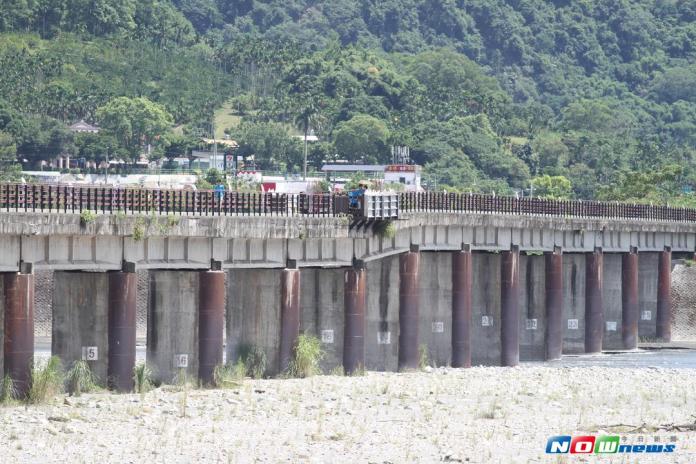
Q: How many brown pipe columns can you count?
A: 12